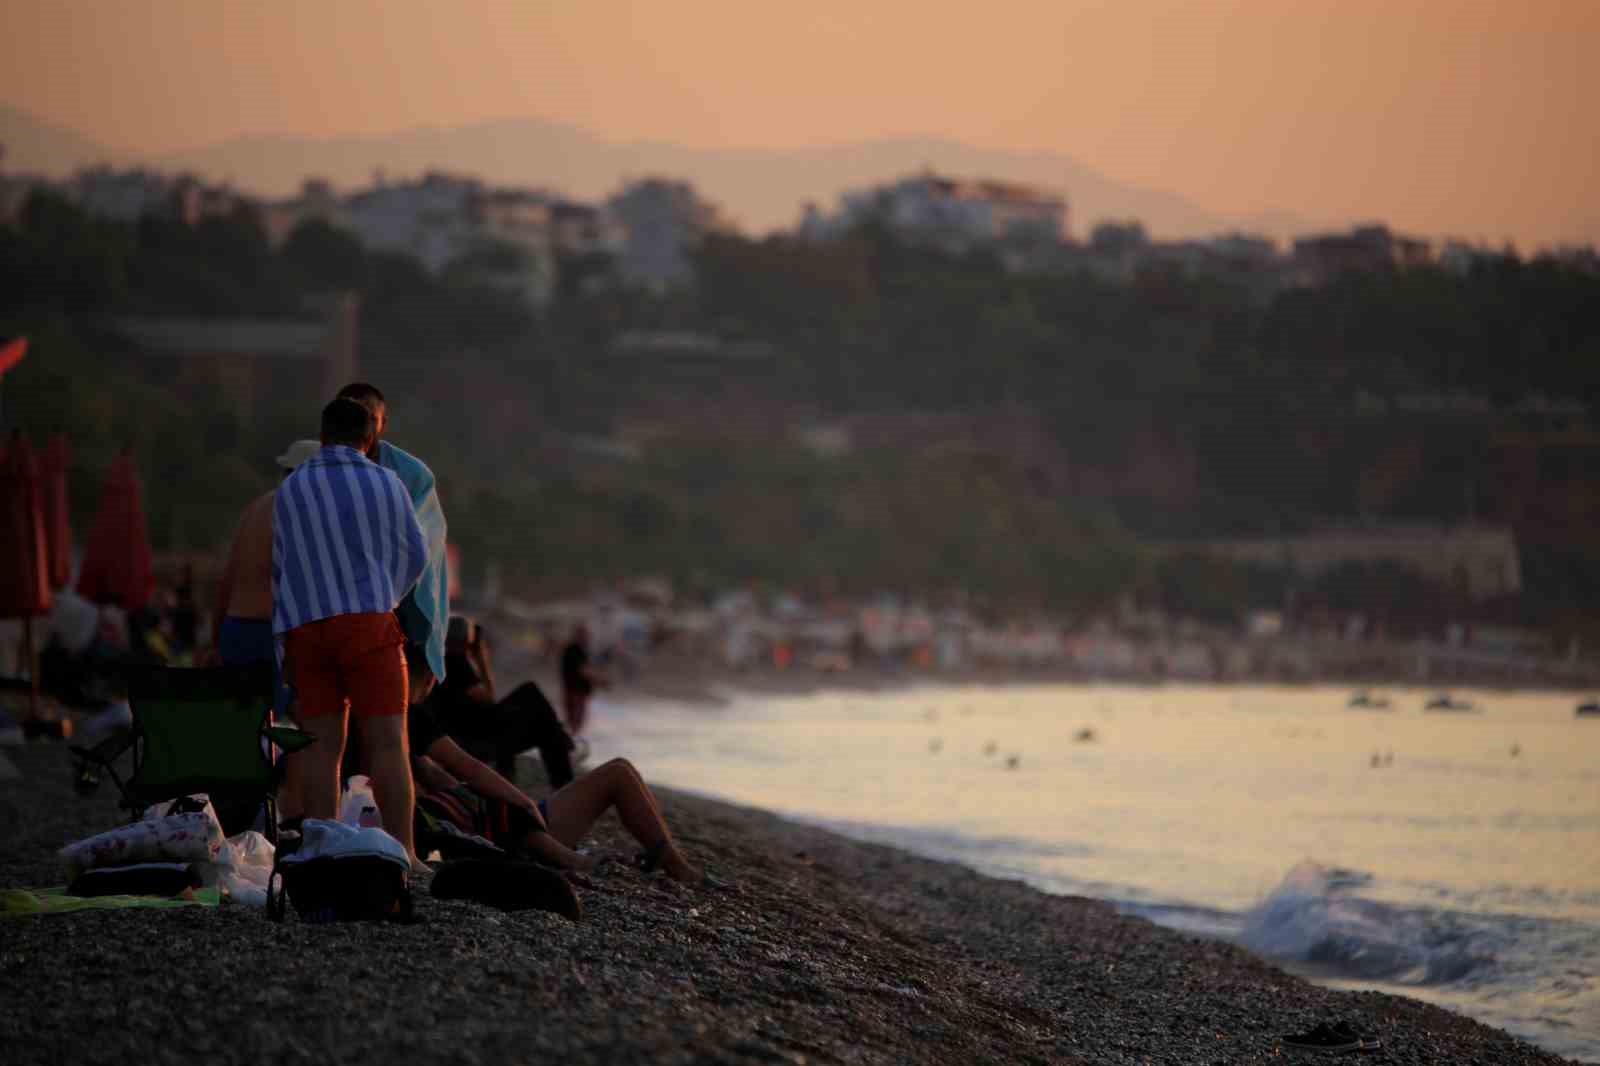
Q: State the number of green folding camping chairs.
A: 1